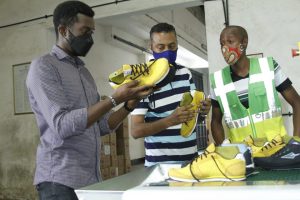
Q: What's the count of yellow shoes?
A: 4